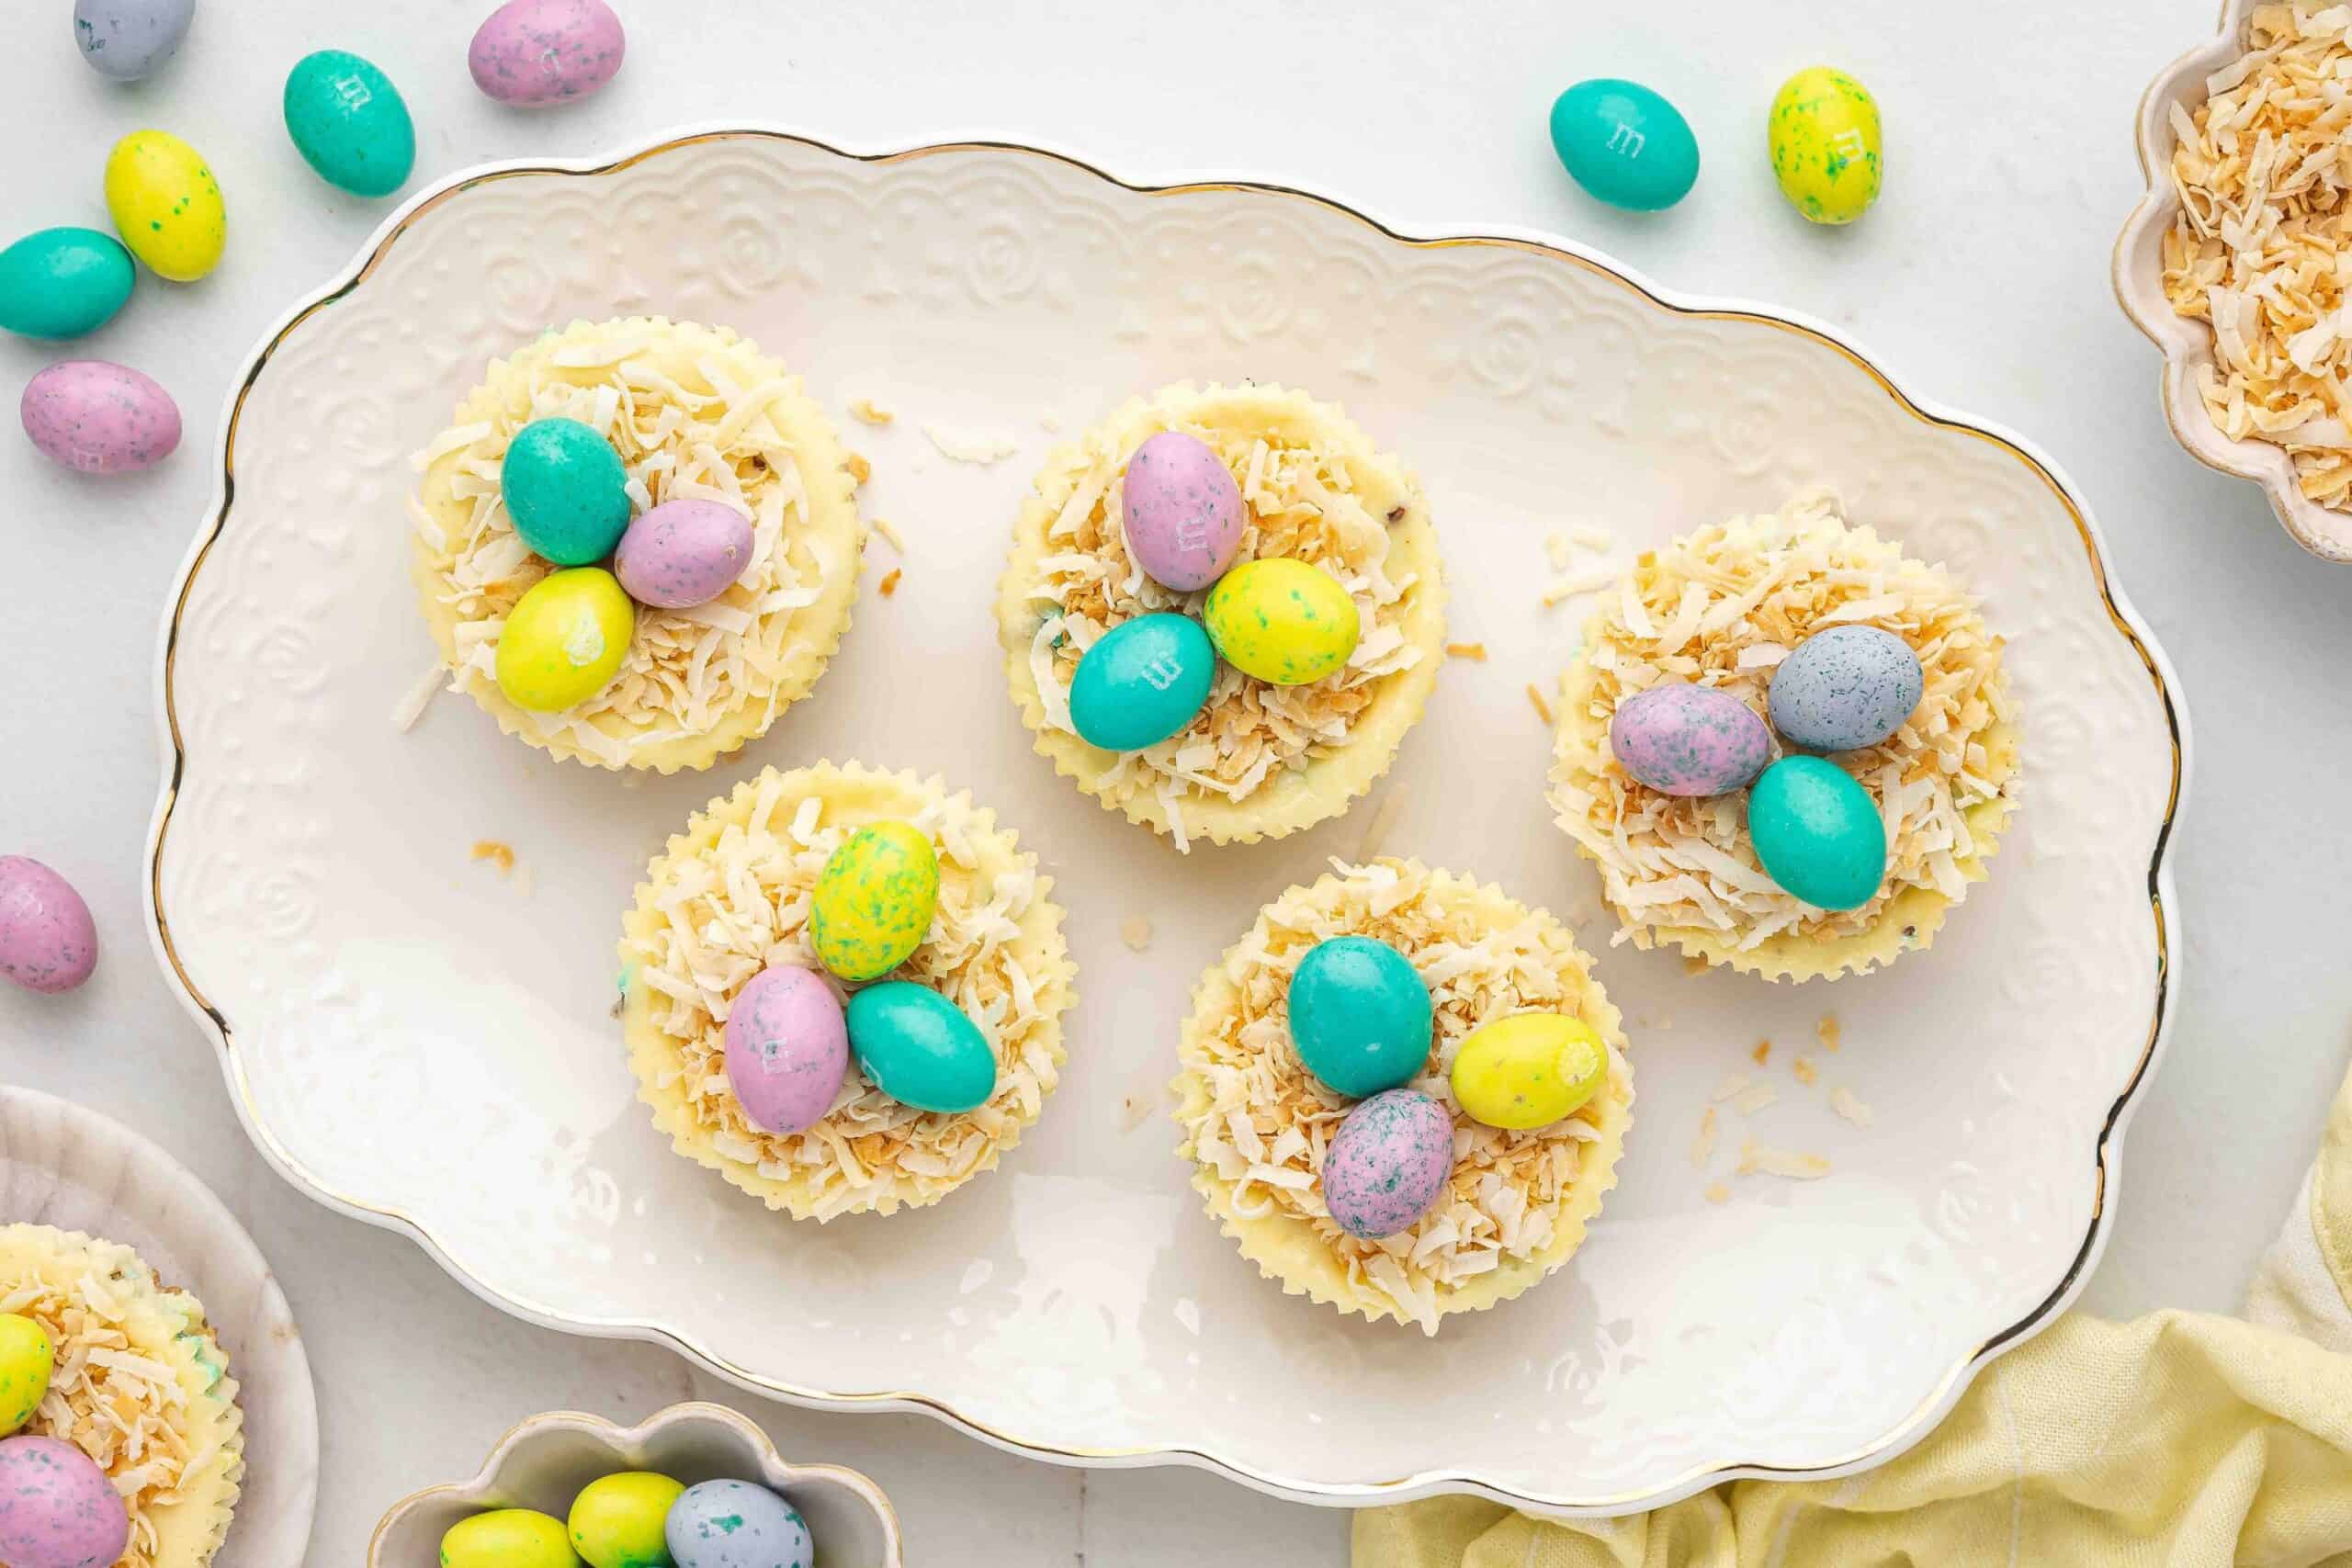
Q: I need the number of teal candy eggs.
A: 8